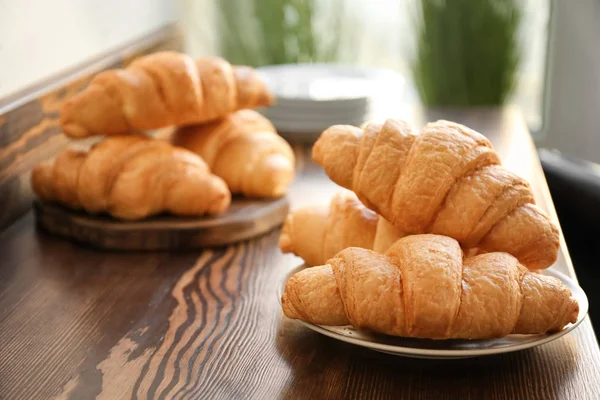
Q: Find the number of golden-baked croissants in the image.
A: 6